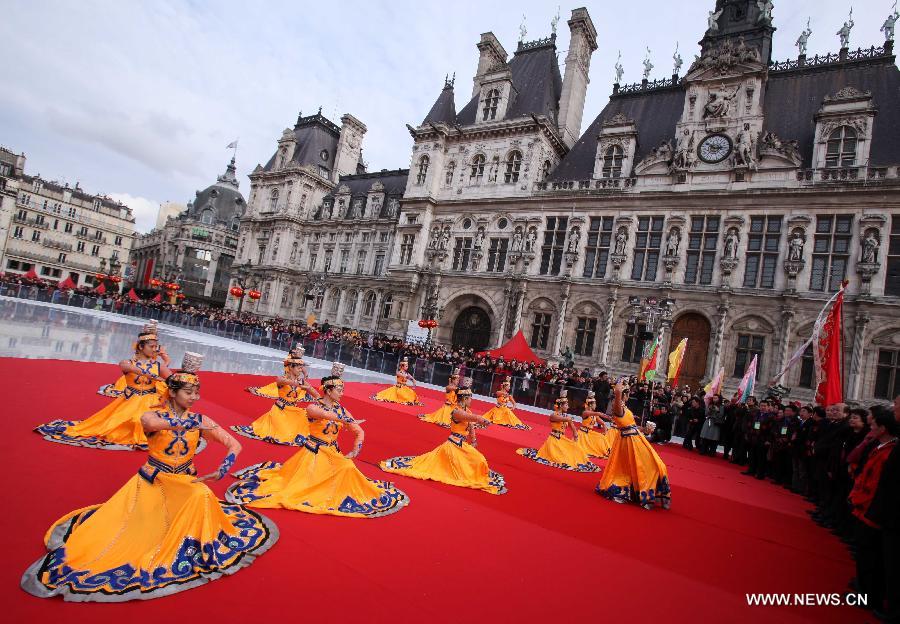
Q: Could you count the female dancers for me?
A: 11